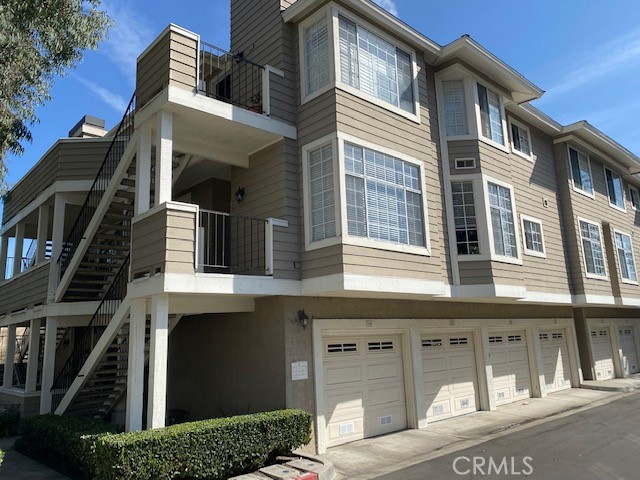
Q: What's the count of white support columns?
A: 11